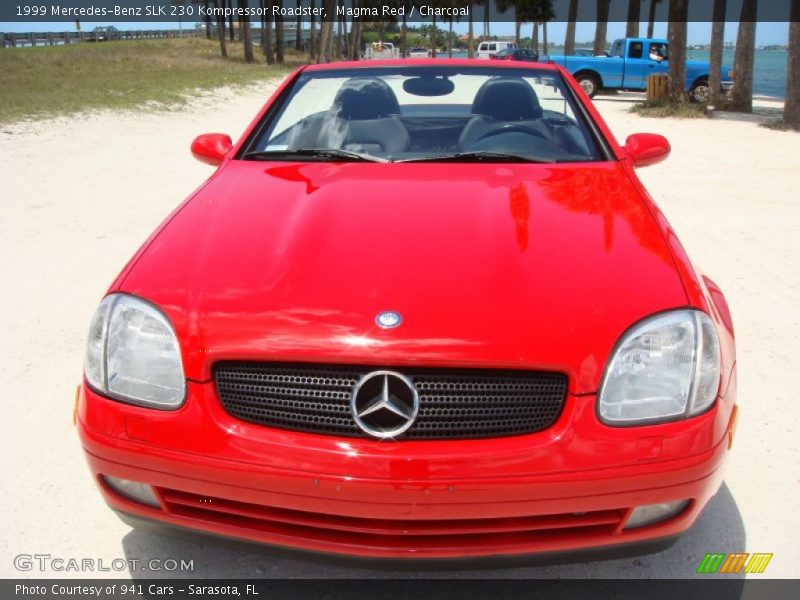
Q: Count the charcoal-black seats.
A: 2